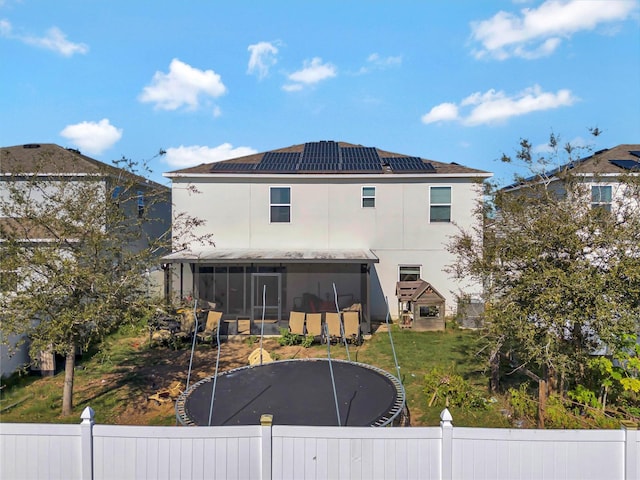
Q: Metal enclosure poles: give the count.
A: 6